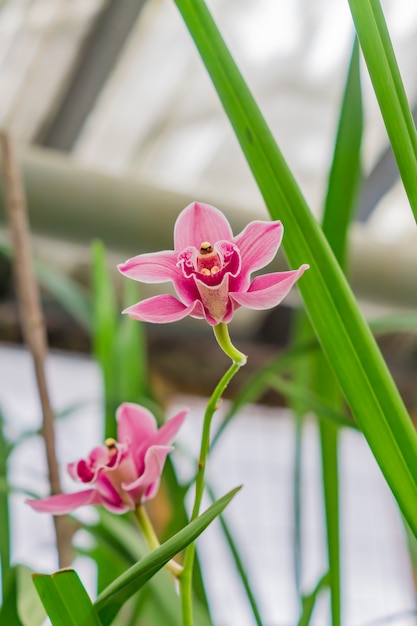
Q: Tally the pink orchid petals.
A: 10